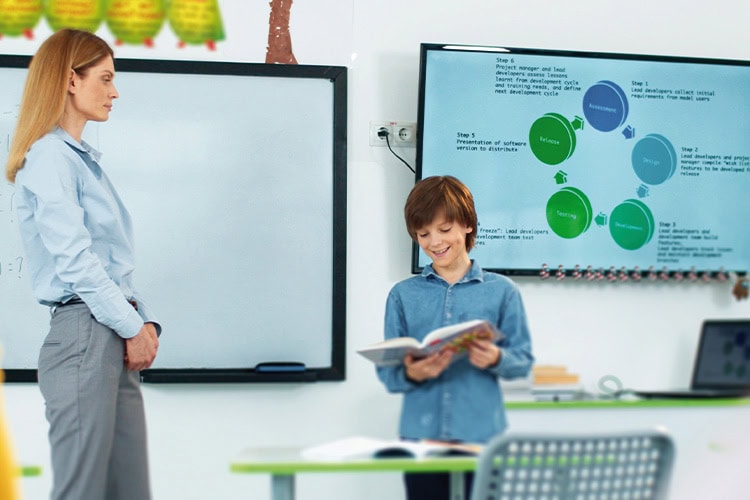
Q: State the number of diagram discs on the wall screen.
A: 5